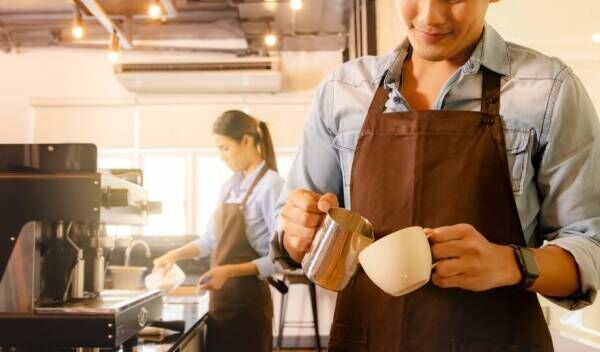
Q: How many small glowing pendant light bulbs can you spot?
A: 5